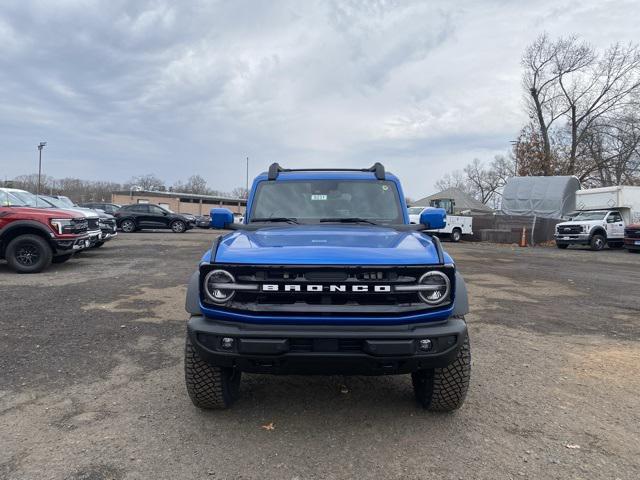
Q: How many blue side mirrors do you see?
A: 2